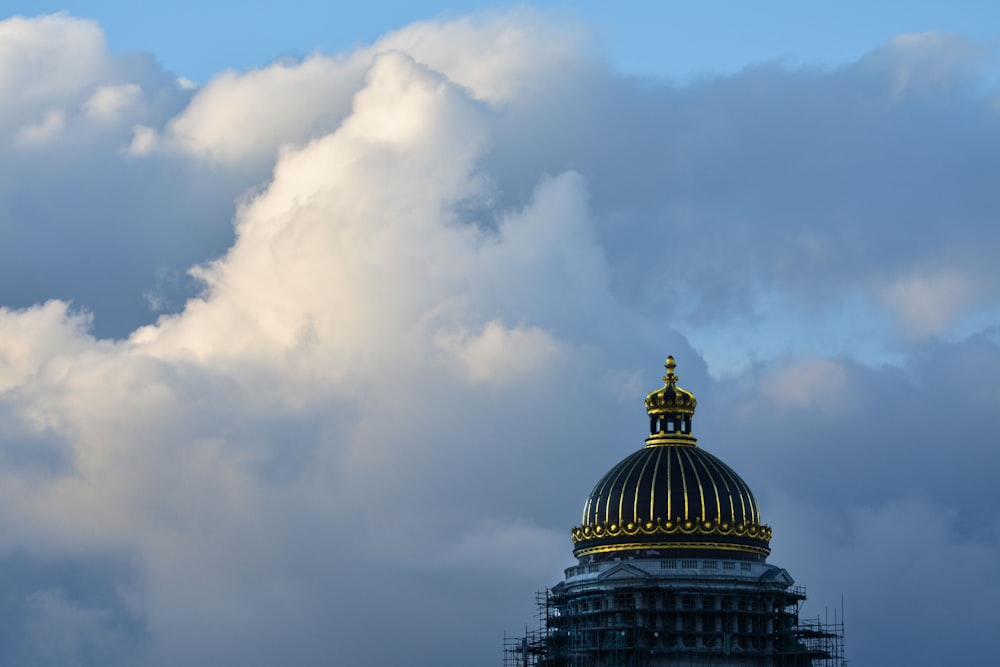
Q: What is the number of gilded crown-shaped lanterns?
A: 1